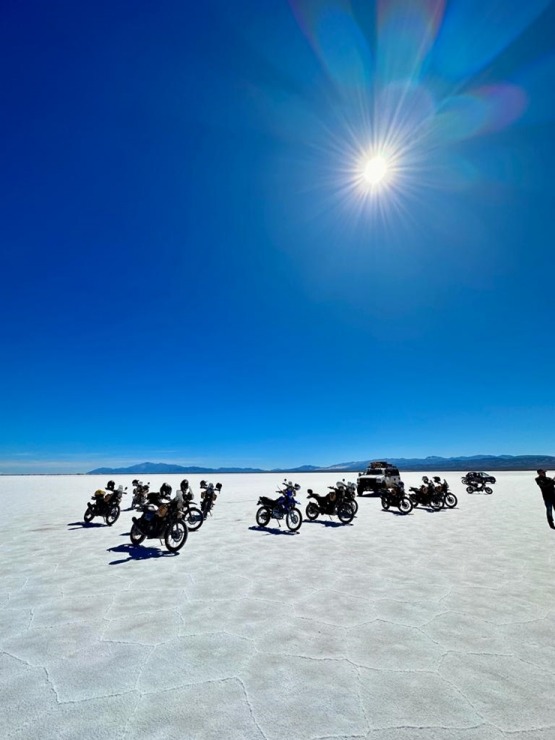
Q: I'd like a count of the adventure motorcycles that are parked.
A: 12